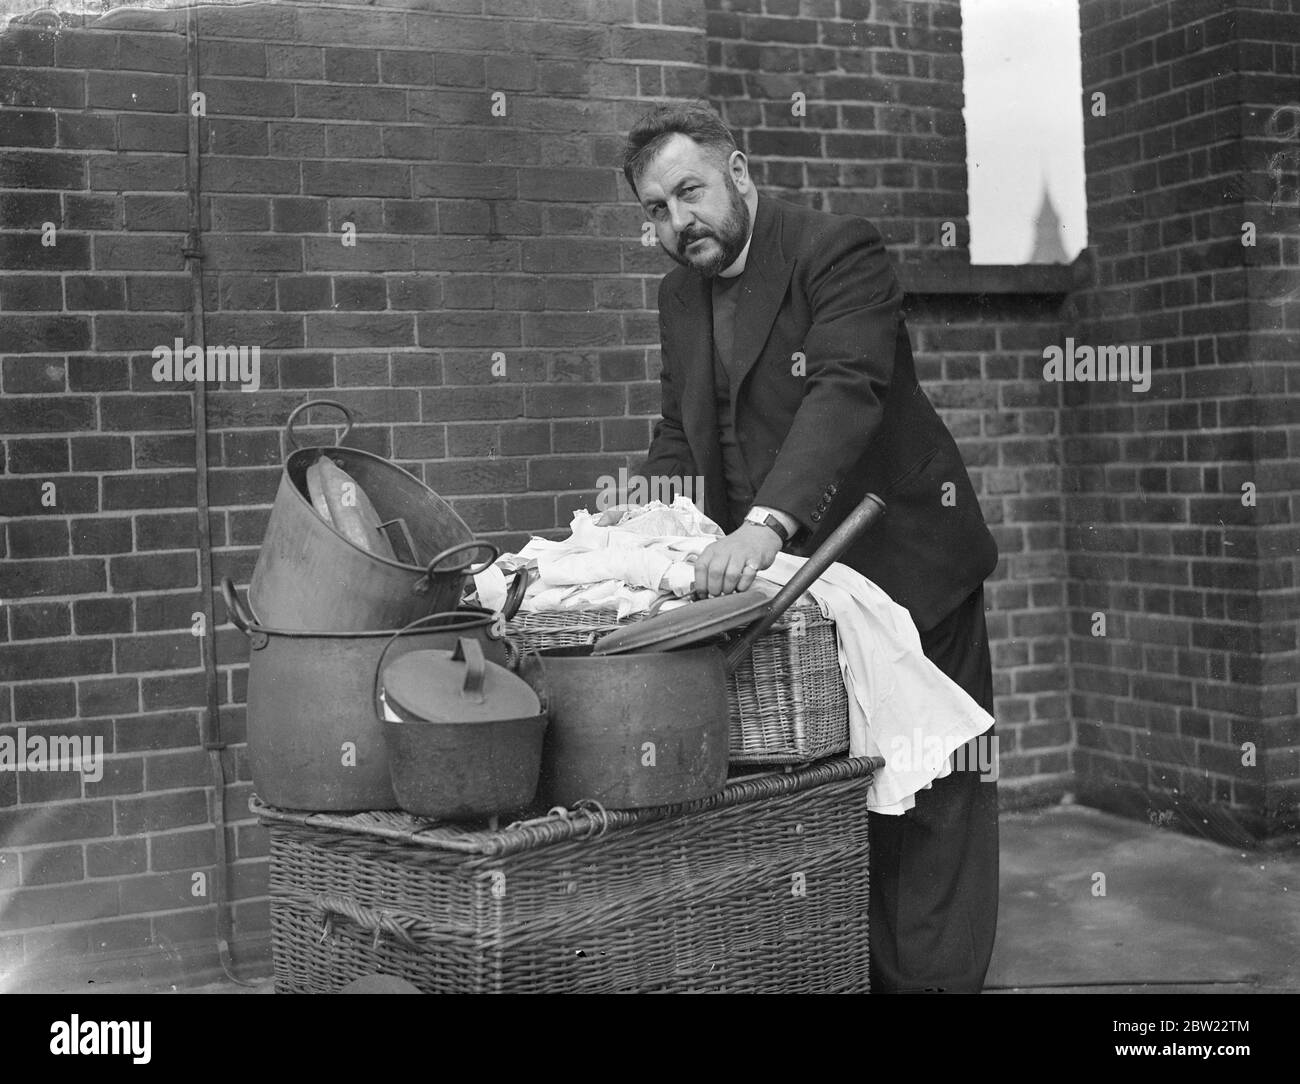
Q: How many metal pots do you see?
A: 4